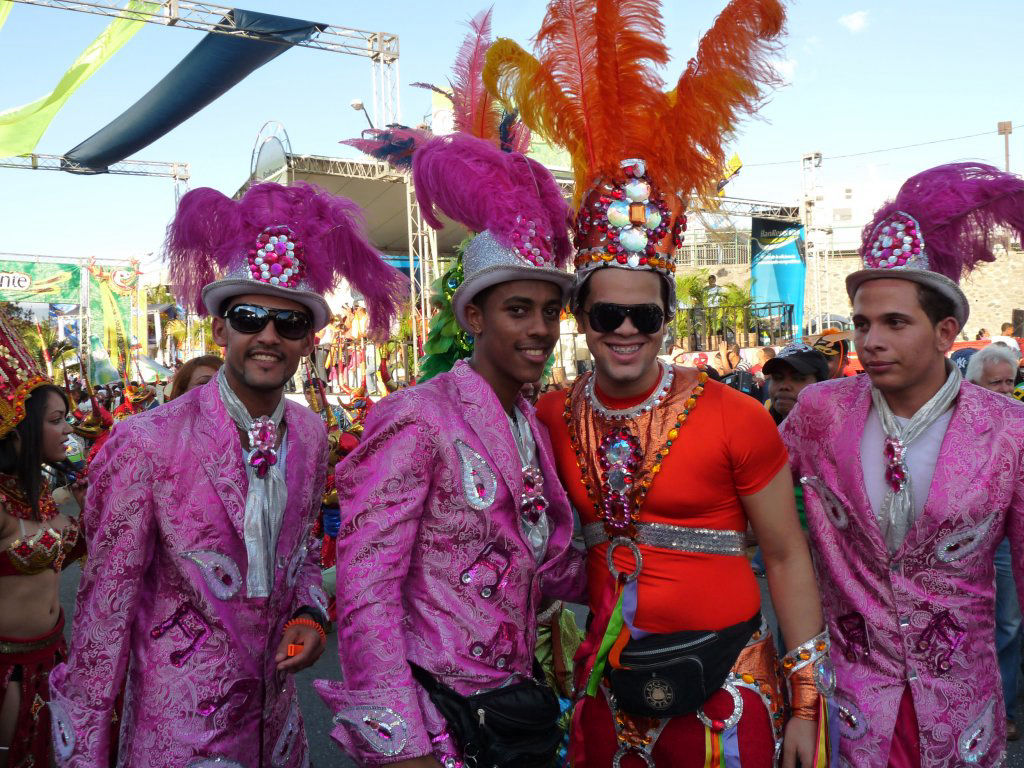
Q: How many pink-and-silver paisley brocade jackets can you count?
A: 3